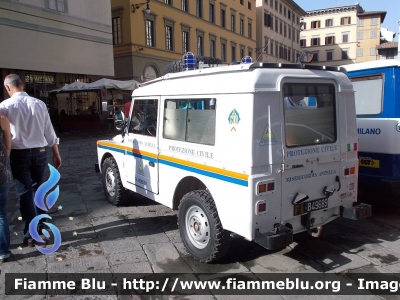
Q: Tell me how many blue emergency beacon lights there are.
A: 2